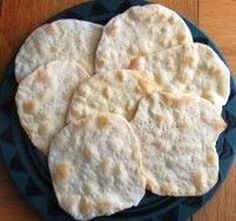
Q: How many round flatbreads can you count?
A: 7